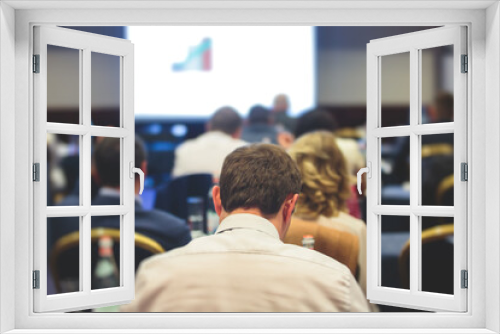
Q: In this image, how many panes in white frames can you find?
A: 12